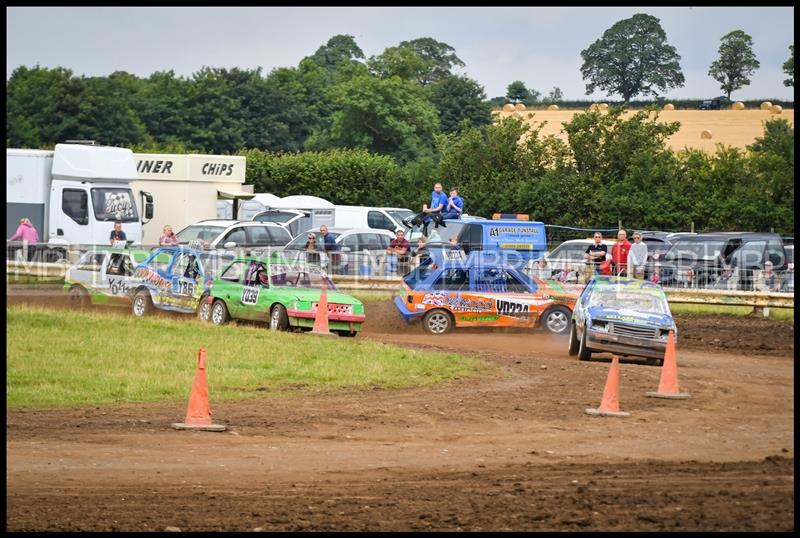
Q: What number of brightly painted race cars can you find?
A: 5